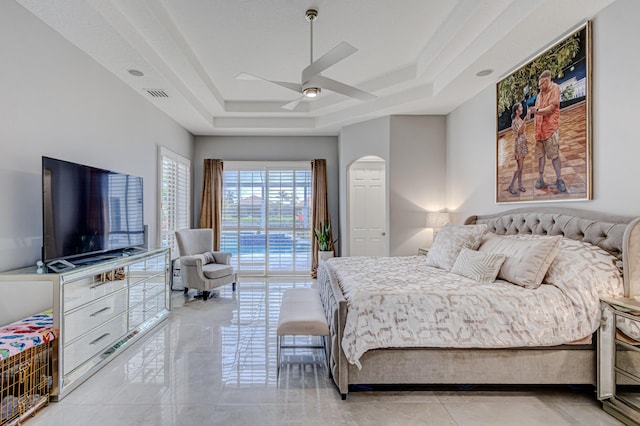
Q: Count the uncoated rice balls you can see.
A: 0